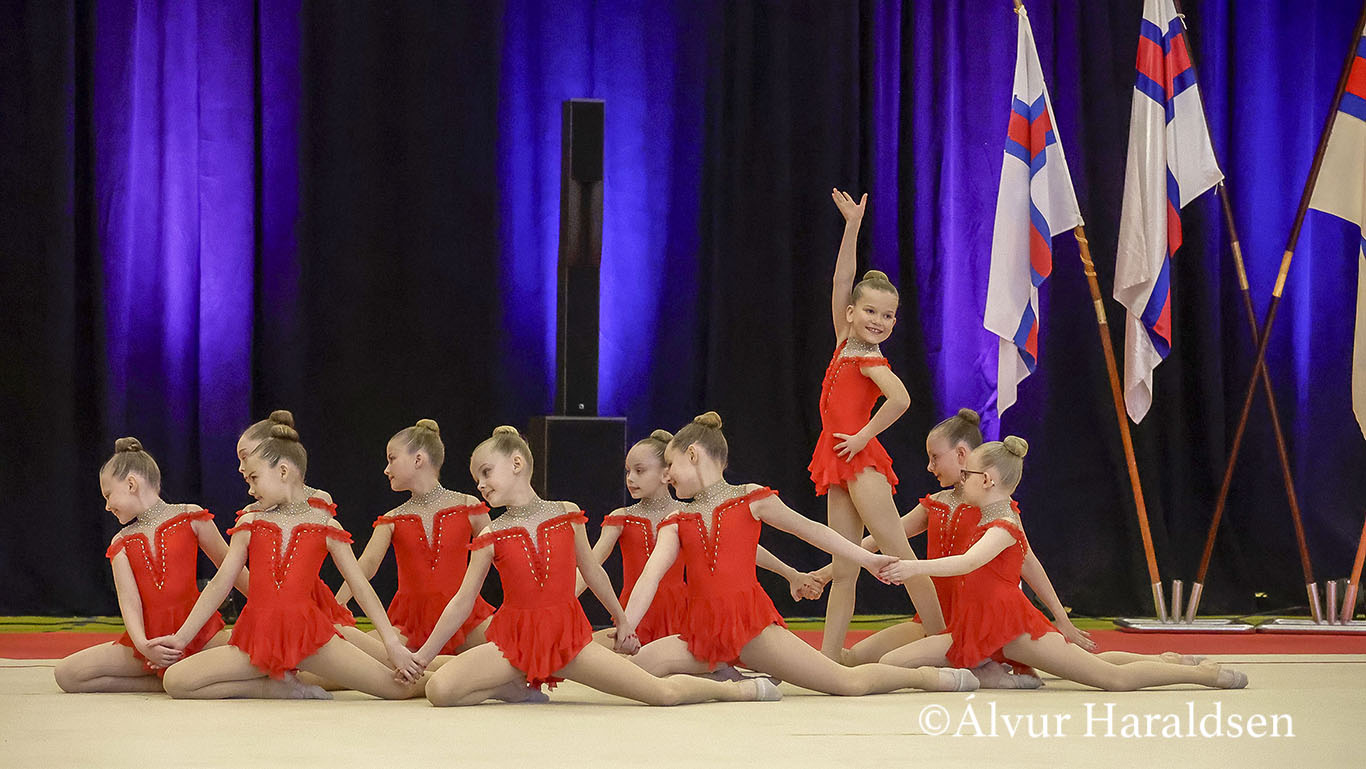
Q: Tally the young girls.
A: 10